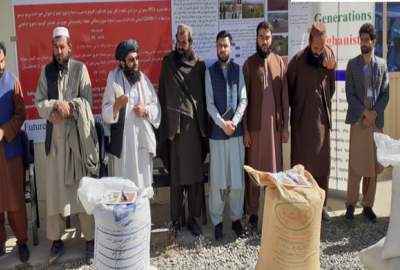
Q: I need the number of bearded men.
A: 8